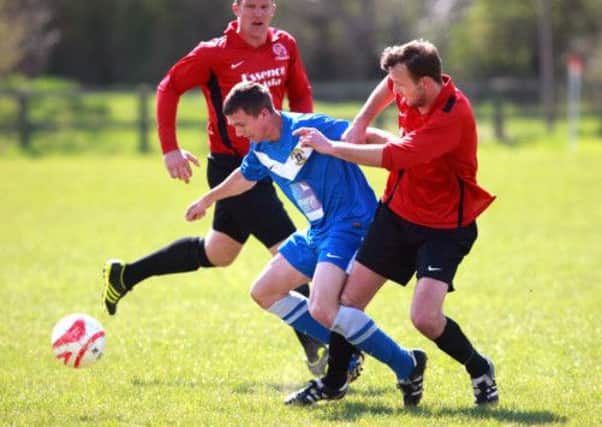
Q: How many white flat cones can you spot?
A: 0